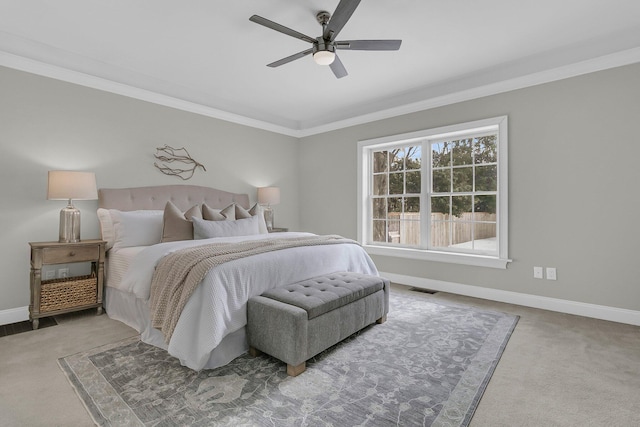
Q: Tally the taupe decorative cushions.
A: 3